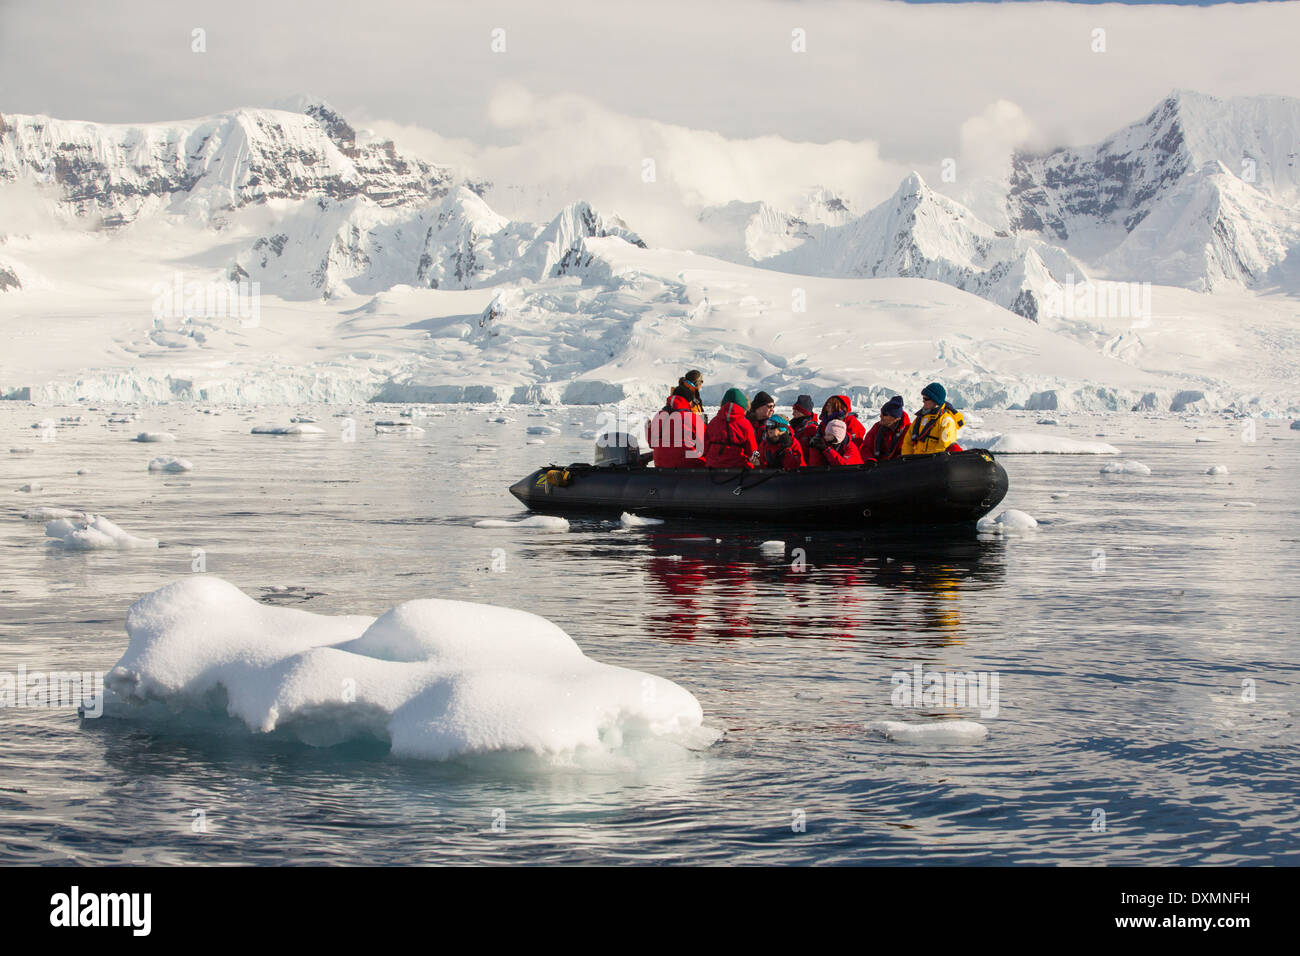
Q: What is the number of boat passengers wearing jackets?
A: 10